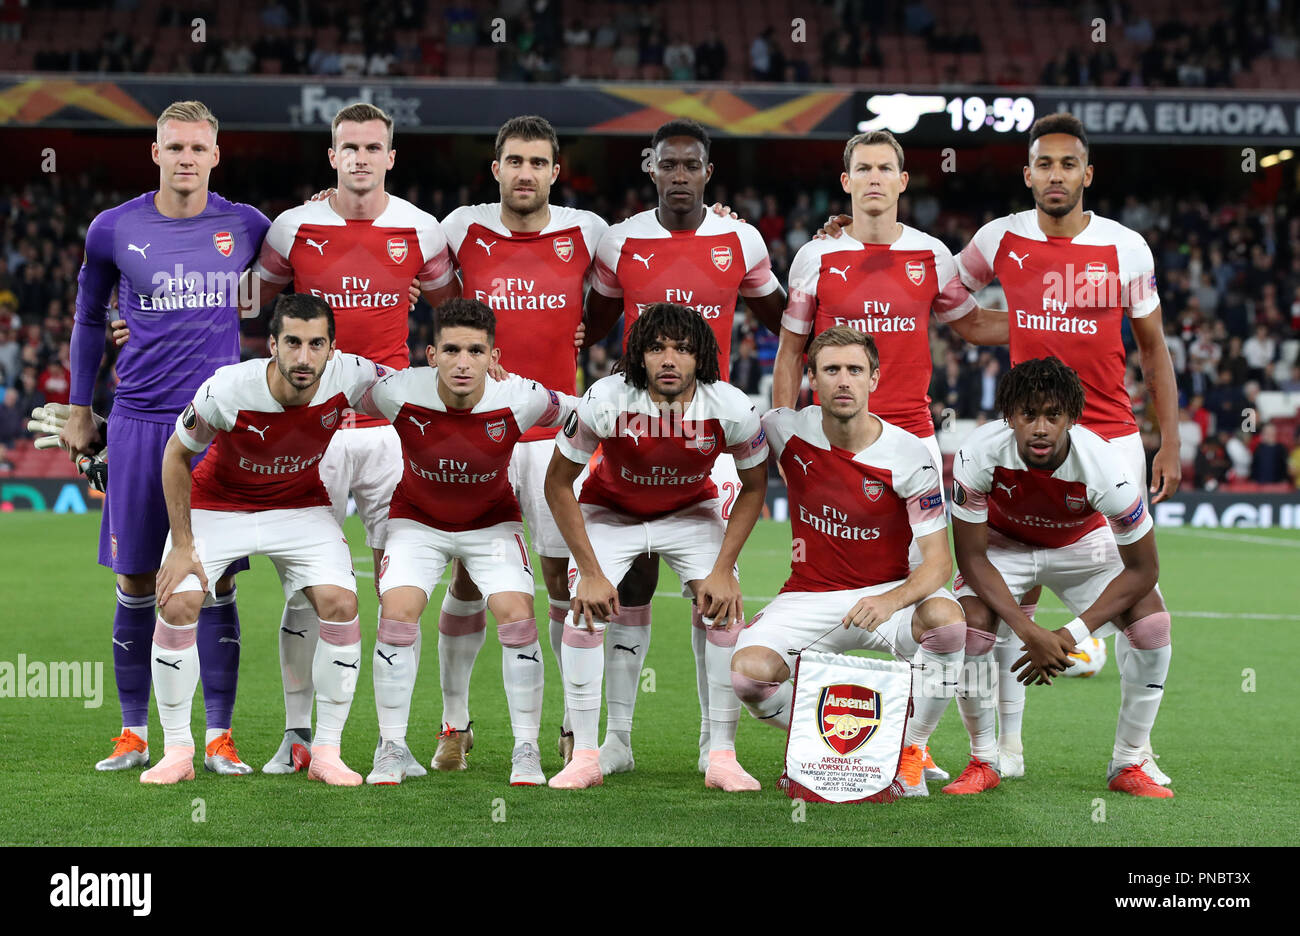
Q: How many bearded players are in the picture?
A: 6